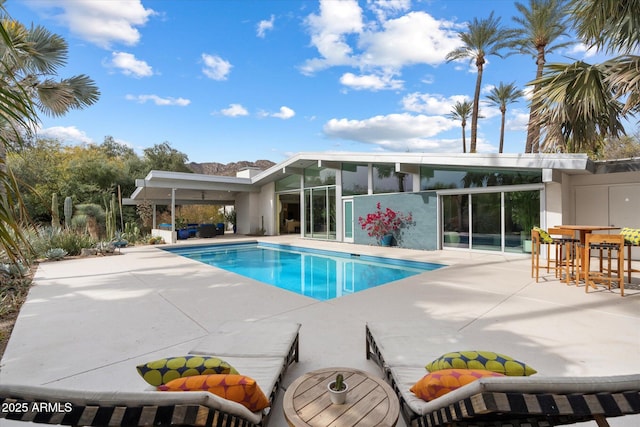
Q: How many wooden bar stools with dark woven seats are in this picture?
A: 4